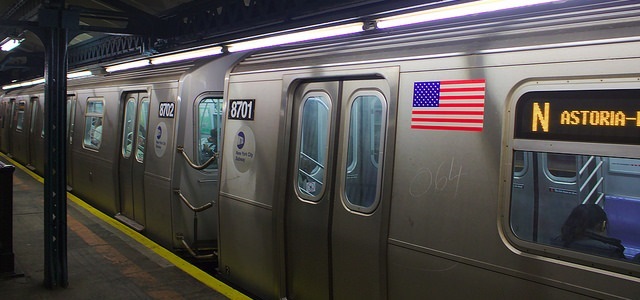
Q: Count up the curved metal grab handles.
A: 3